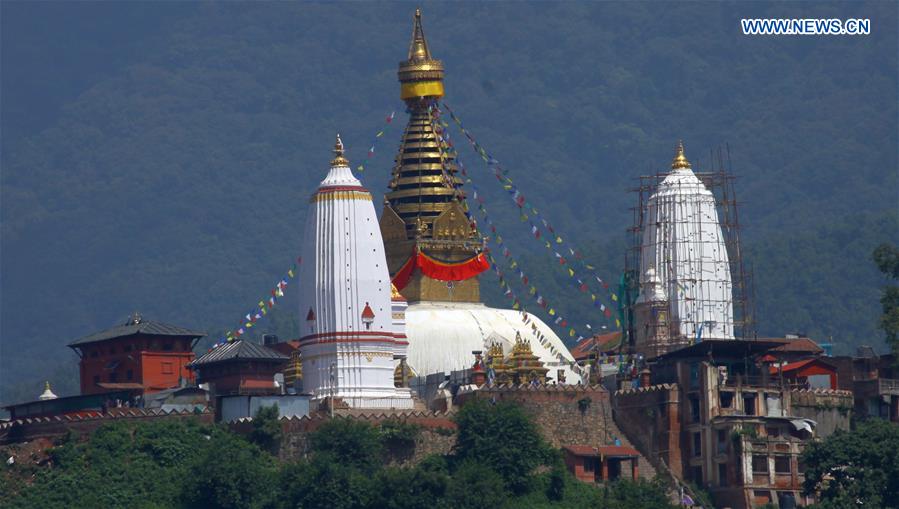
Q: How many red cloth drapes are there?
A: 2